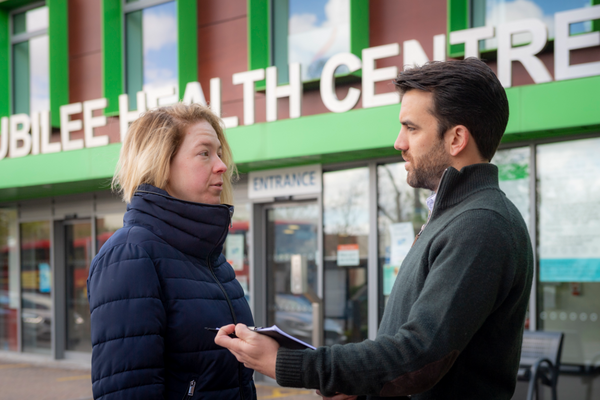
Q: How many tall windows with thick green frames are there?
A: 4